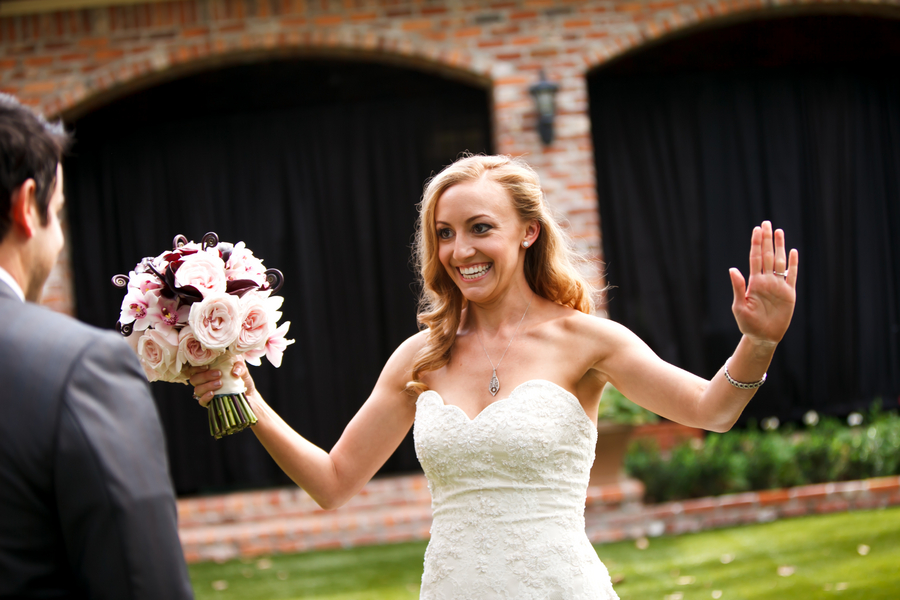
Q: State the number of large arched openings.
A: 2